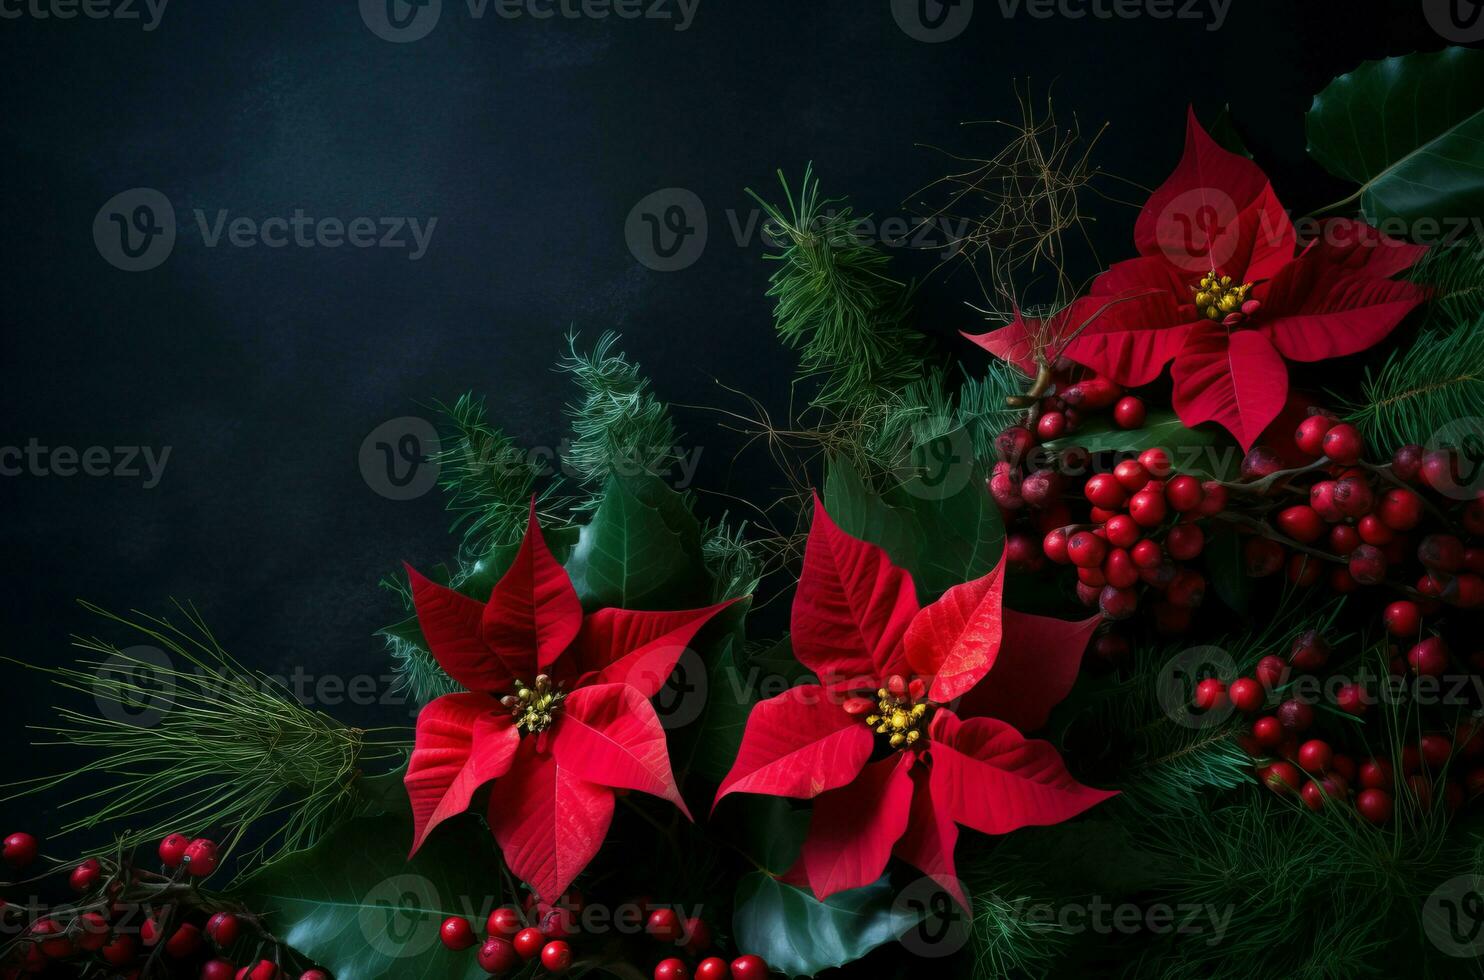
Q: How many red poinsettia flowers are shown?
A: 3